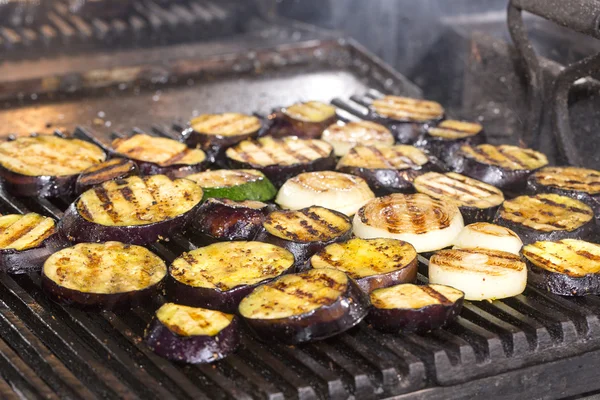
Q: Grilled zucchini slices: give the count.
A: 1